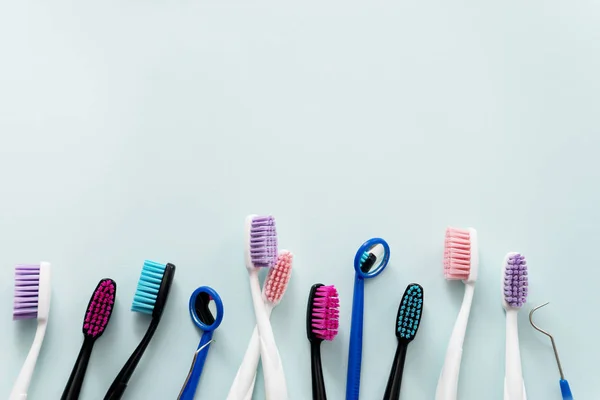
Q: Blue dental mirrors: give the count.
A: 2